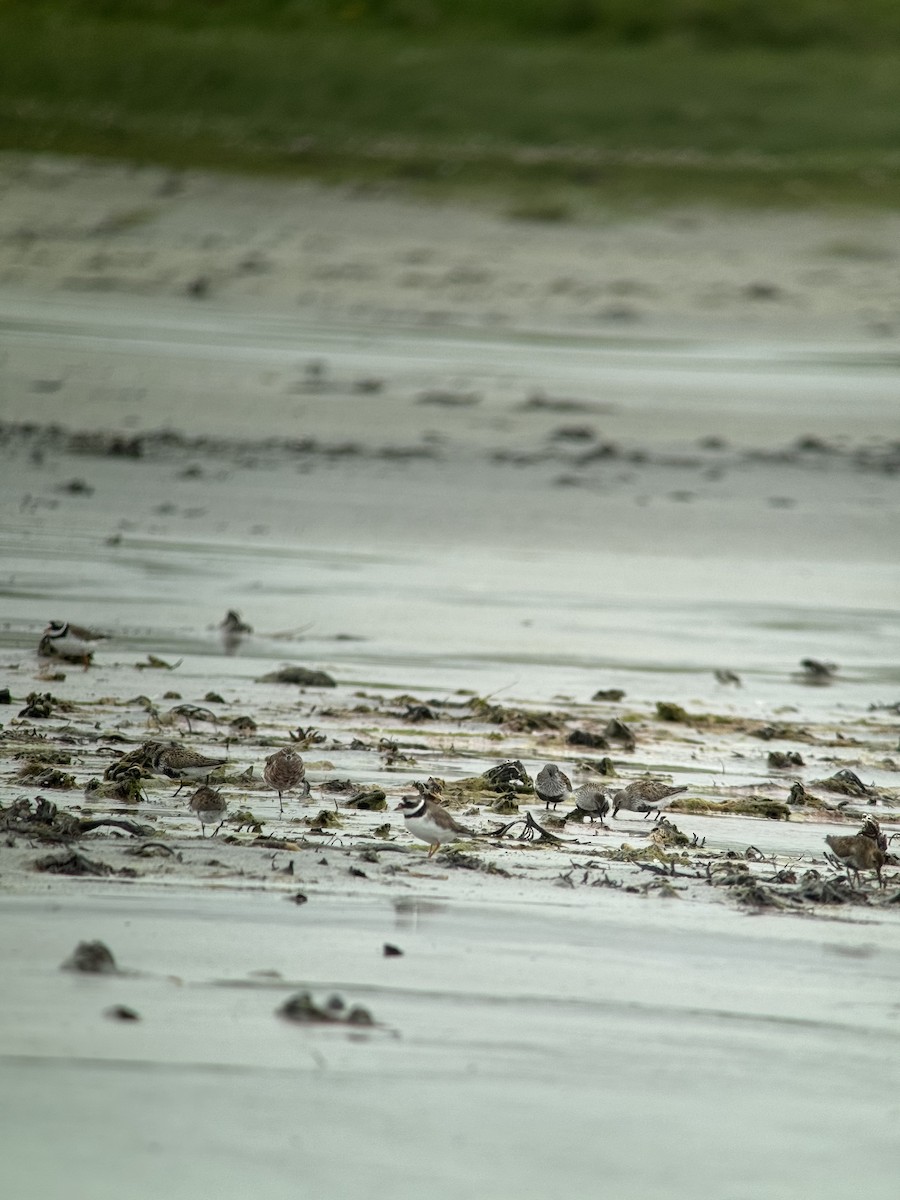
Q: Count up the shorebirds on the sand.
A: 9